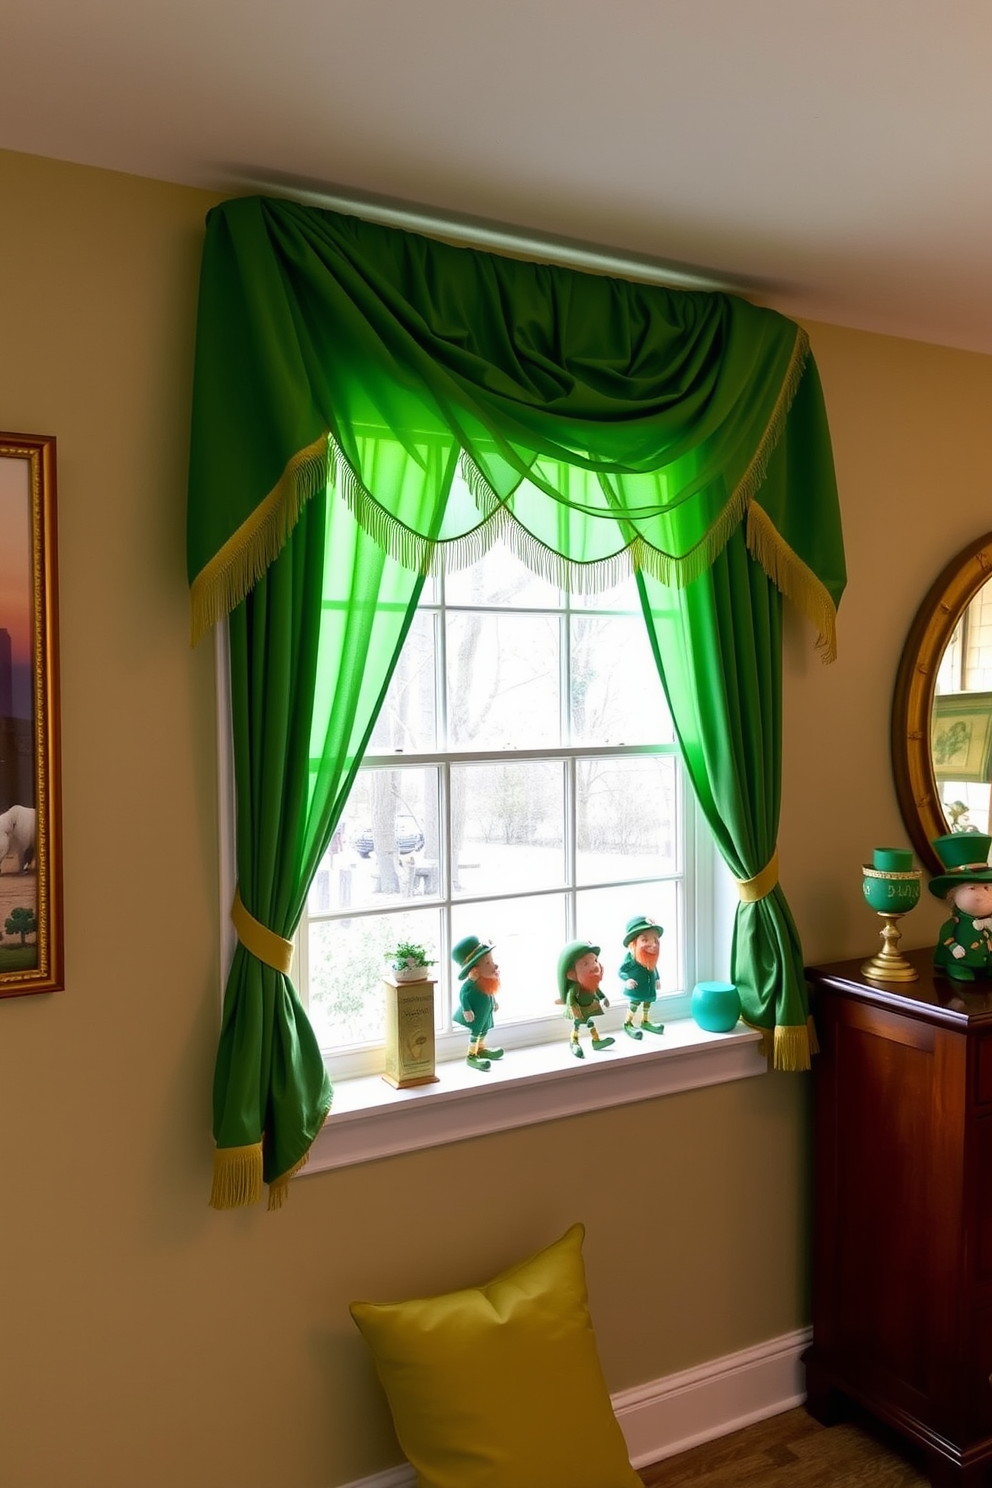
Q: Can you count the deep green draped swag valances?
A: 1